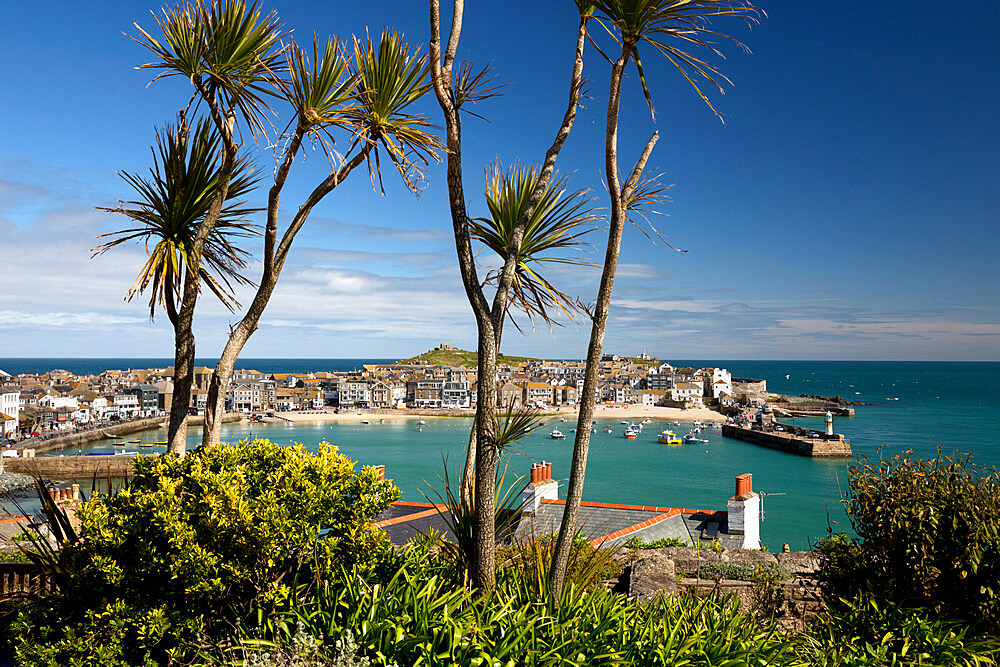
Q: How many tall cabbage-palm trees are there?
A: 4